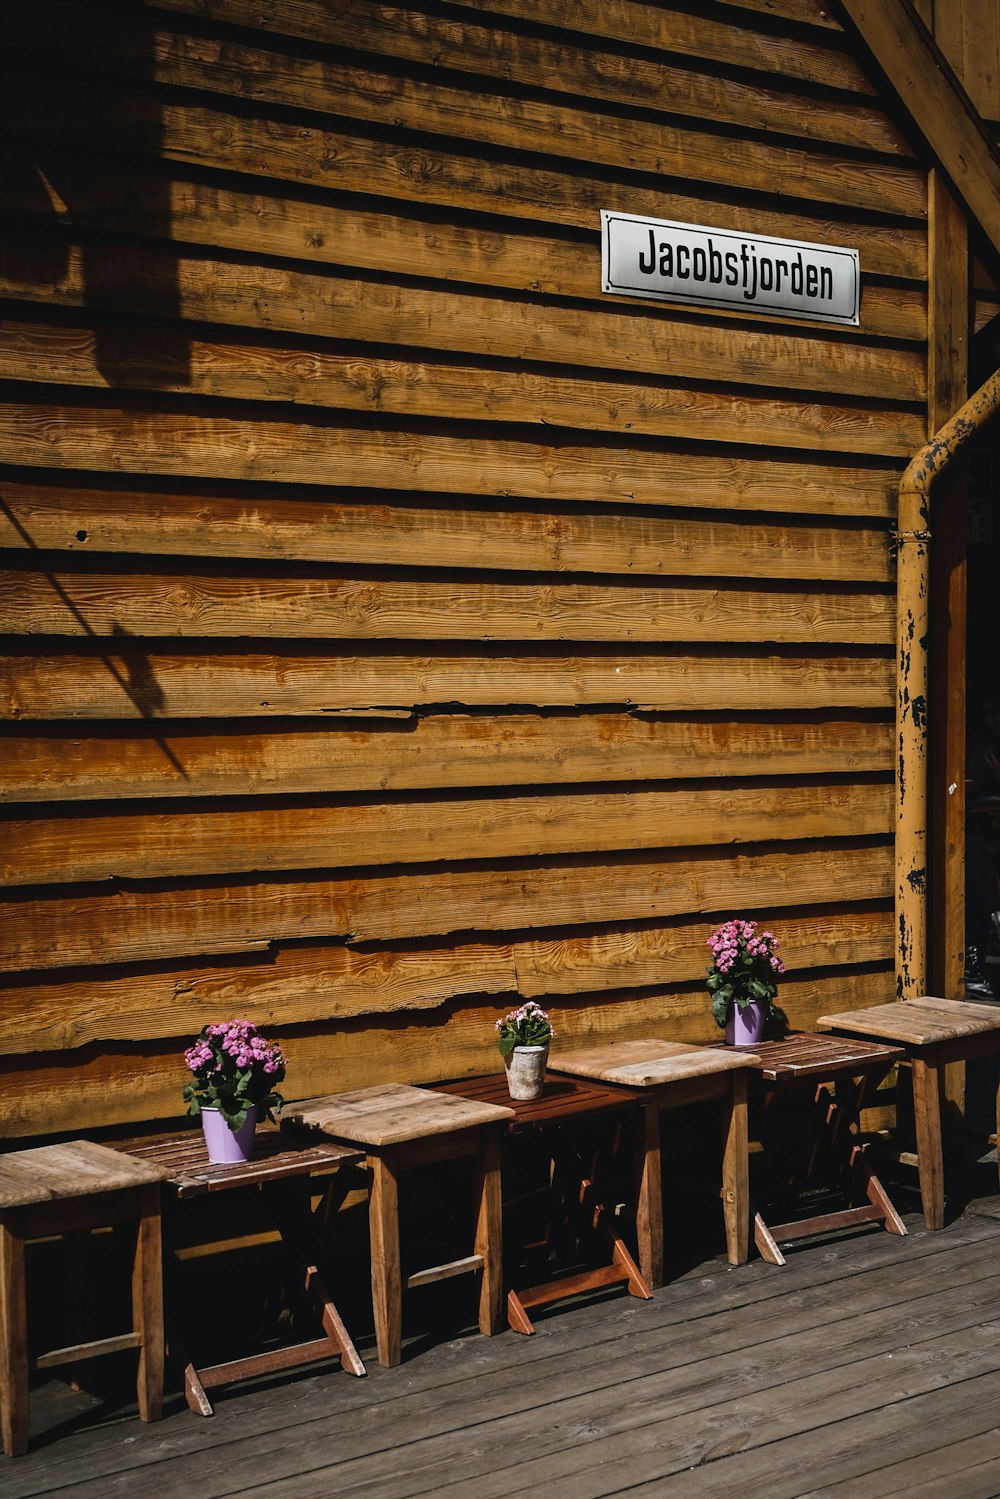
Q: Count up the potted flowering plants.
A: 3